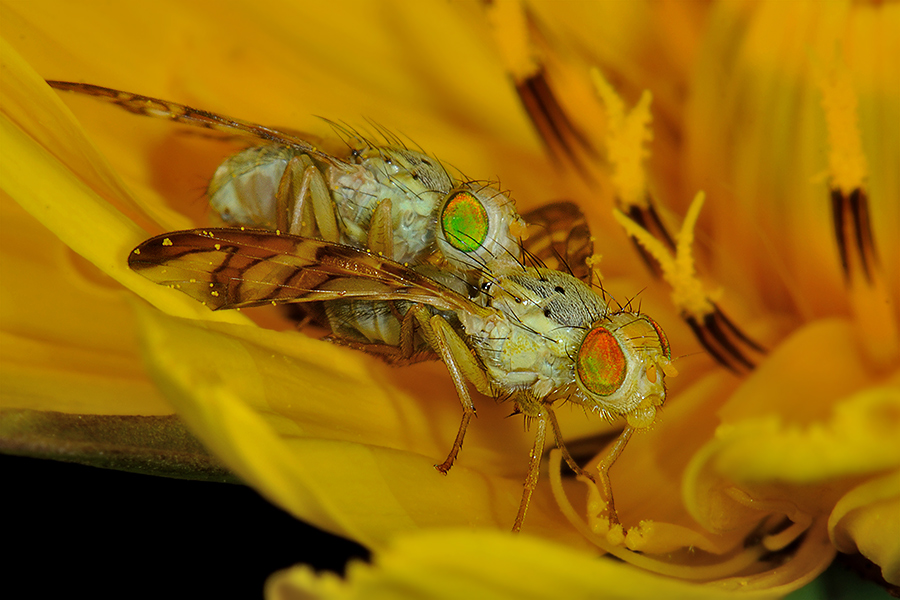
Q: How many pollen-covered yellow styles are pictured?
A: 4